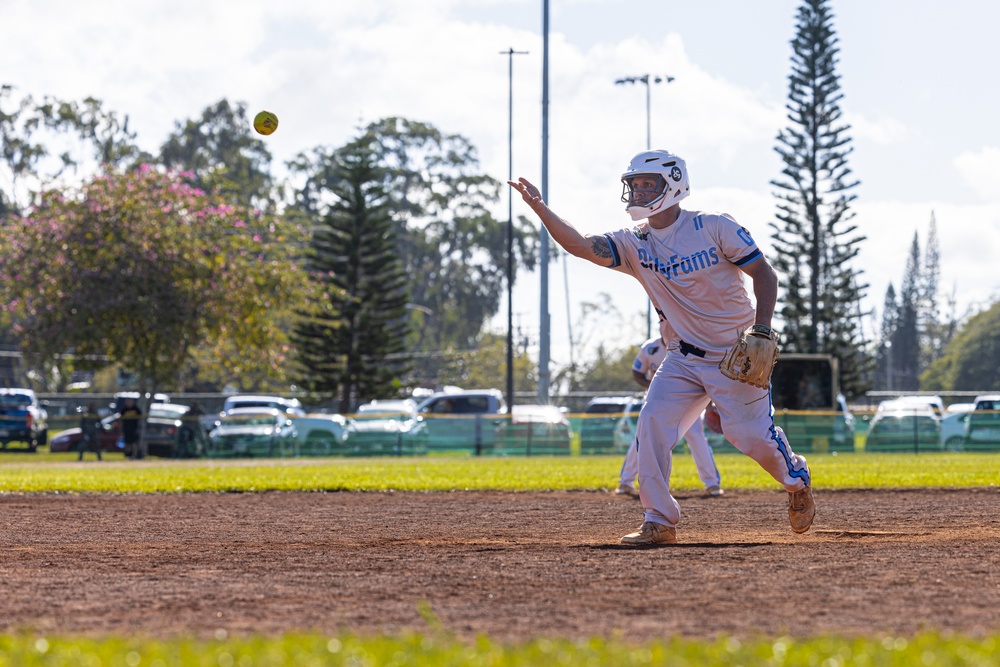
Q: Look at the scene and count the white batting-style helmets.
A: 1